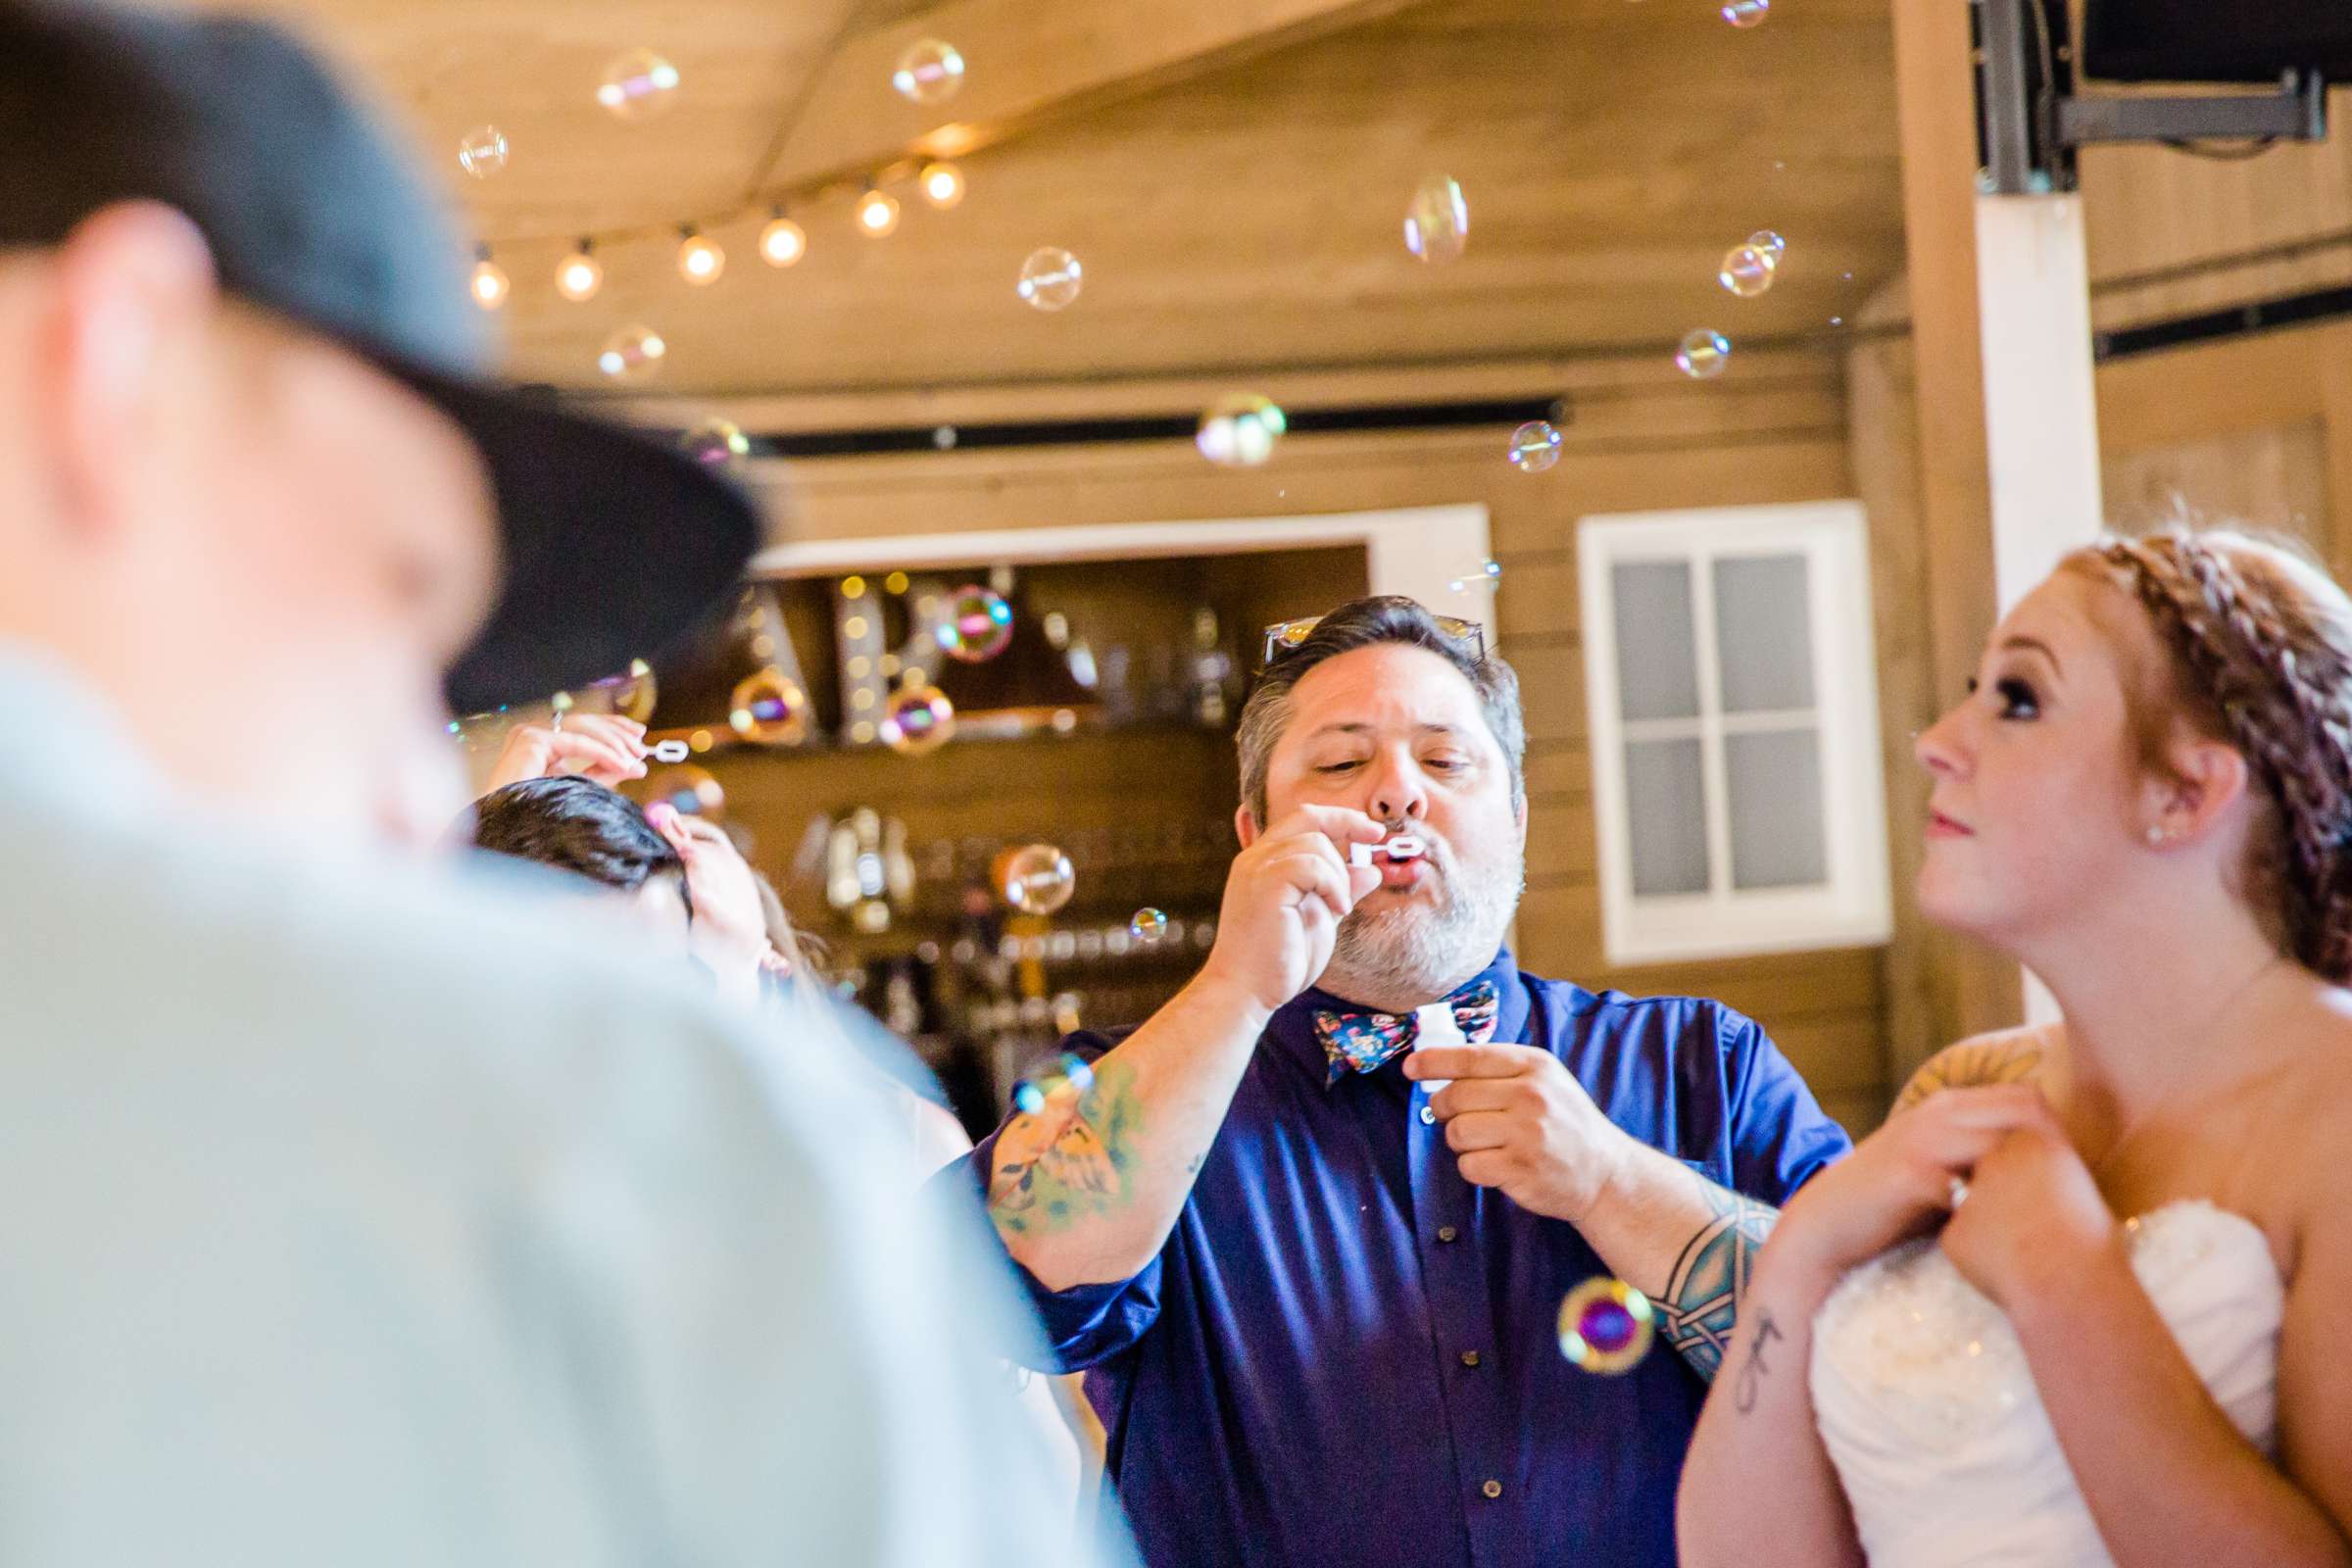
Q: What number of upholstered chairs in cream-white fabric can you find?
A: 0